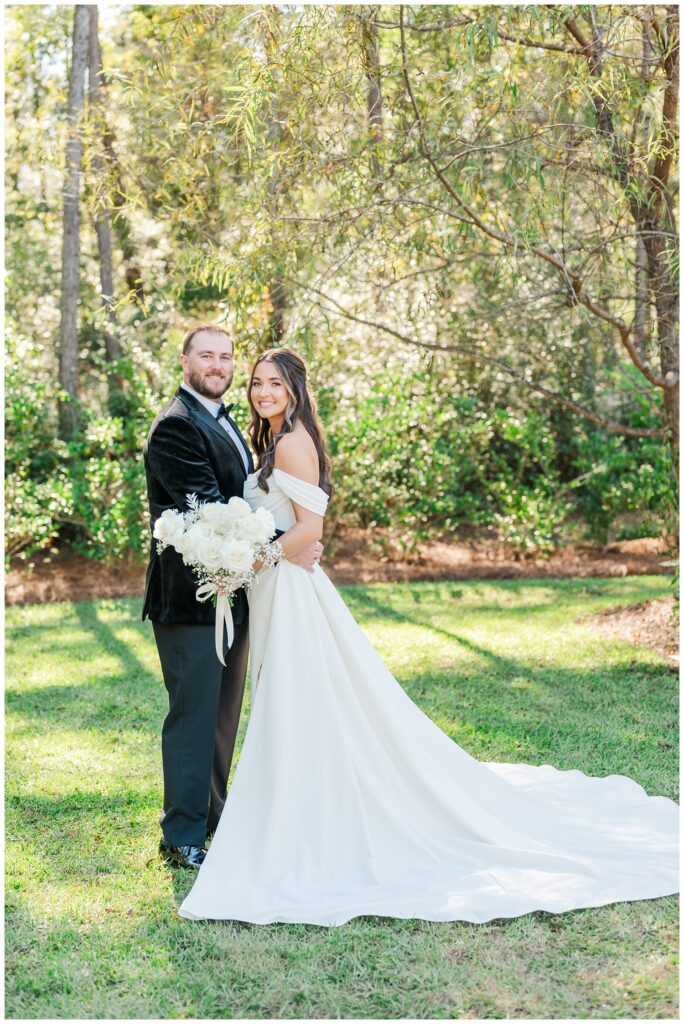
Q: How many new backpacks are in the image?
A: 0